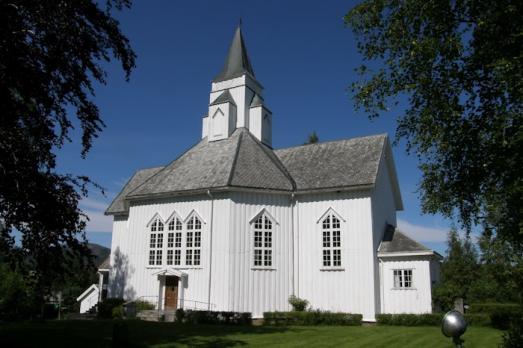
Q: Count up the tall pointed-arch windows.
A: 5